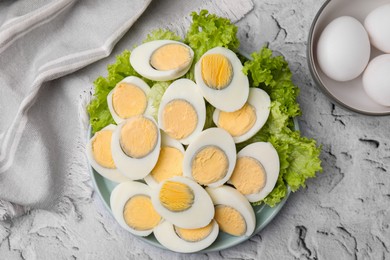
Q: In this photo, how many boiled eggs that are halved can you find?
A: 14